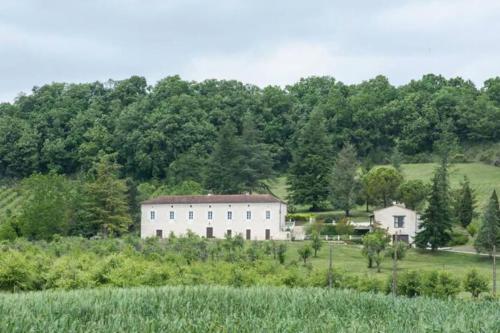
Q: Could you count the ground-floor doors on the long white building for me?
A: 5